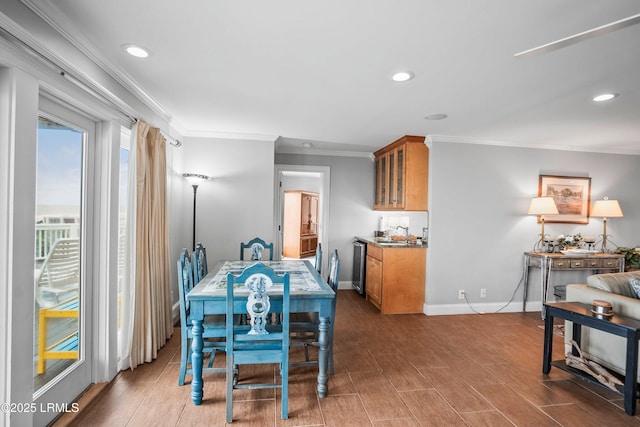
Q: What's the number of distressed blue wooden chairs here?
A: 6